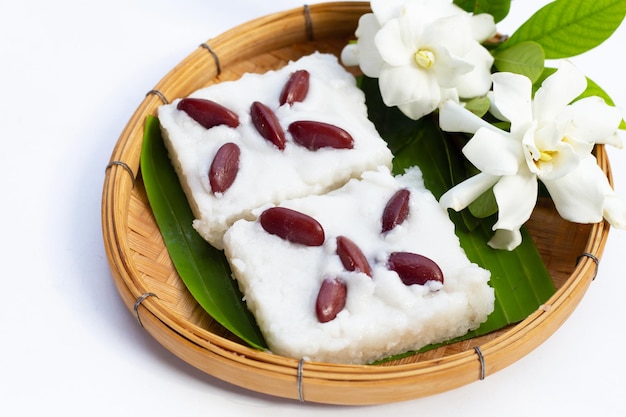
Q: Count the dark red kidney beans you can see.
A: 10